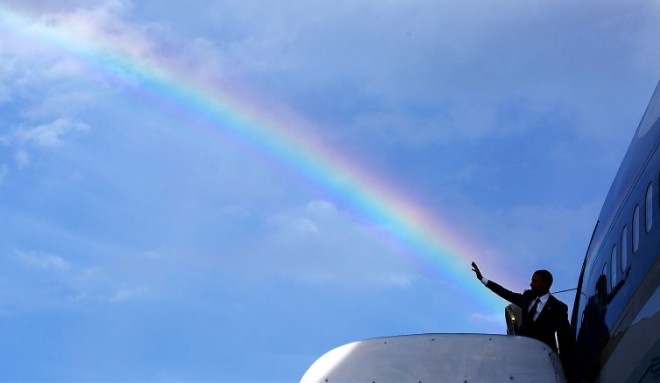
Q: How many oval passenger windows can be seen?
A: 5